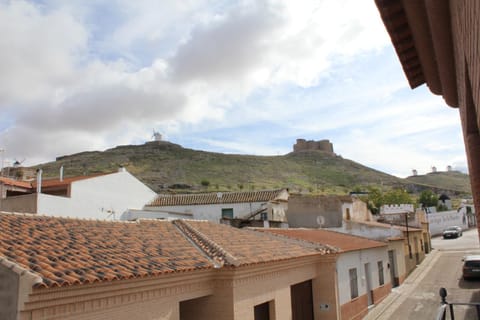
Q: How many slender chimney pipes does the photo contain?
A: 2